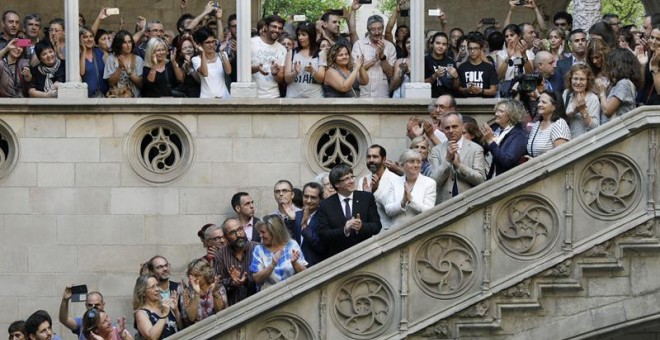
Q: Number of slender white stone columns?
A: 3